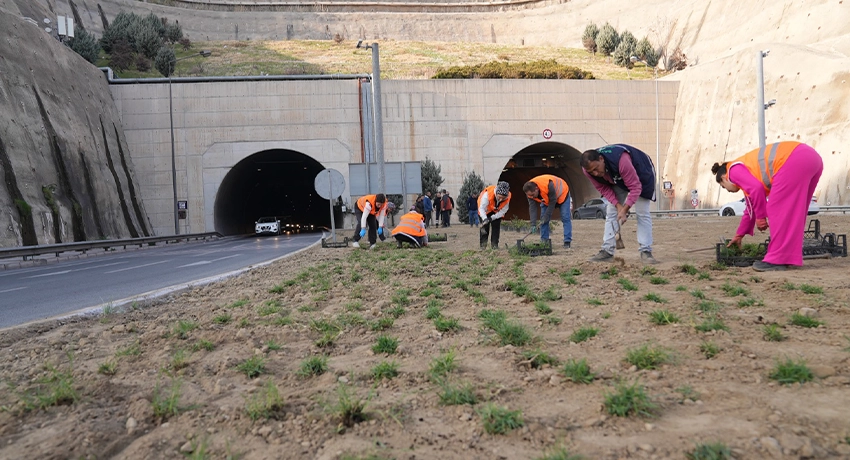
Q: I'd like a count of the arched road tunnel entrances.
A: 2